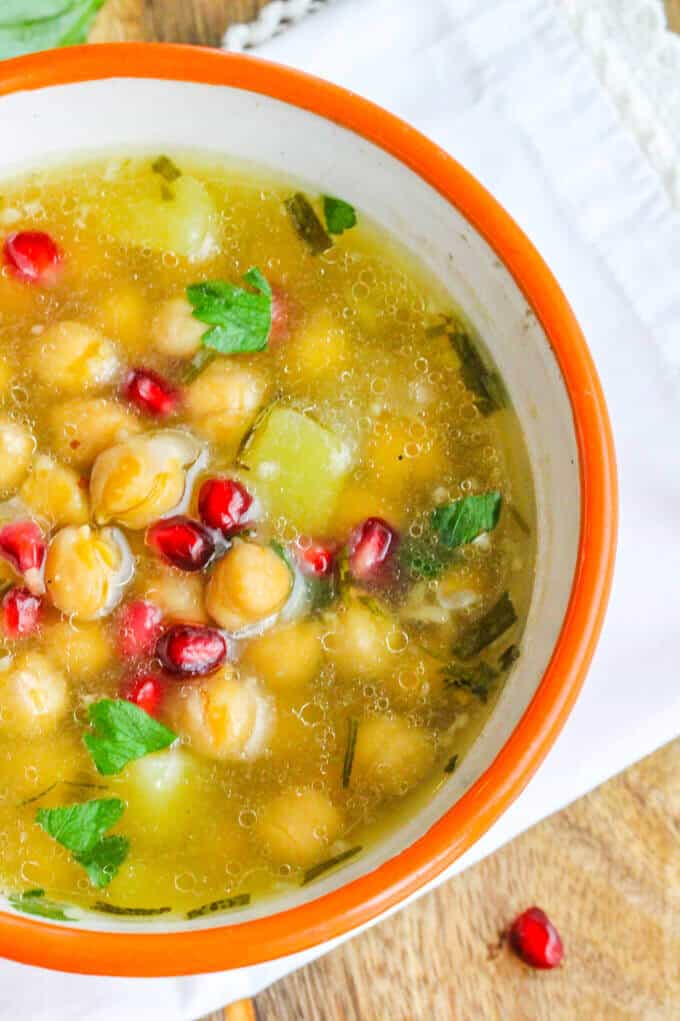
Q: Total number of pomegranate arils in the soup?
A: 12